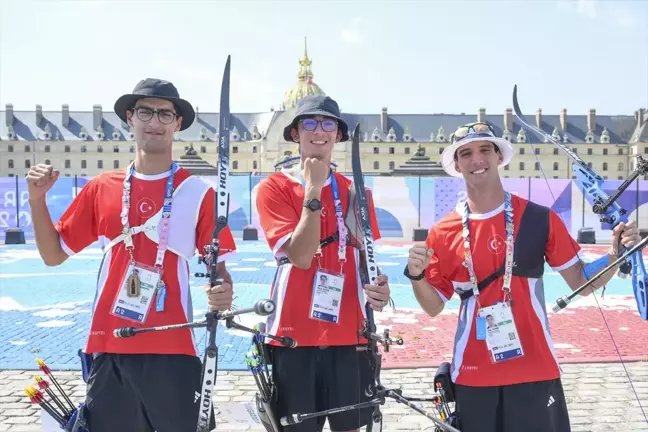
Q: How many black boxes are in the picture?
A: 4